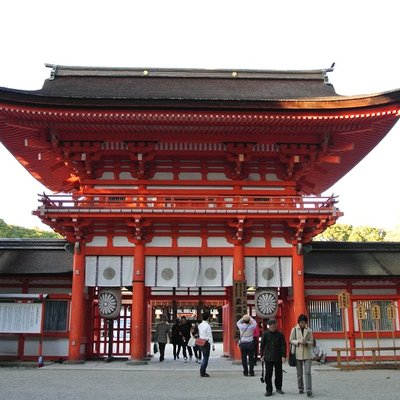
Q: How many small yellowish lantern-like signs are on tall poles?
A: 4